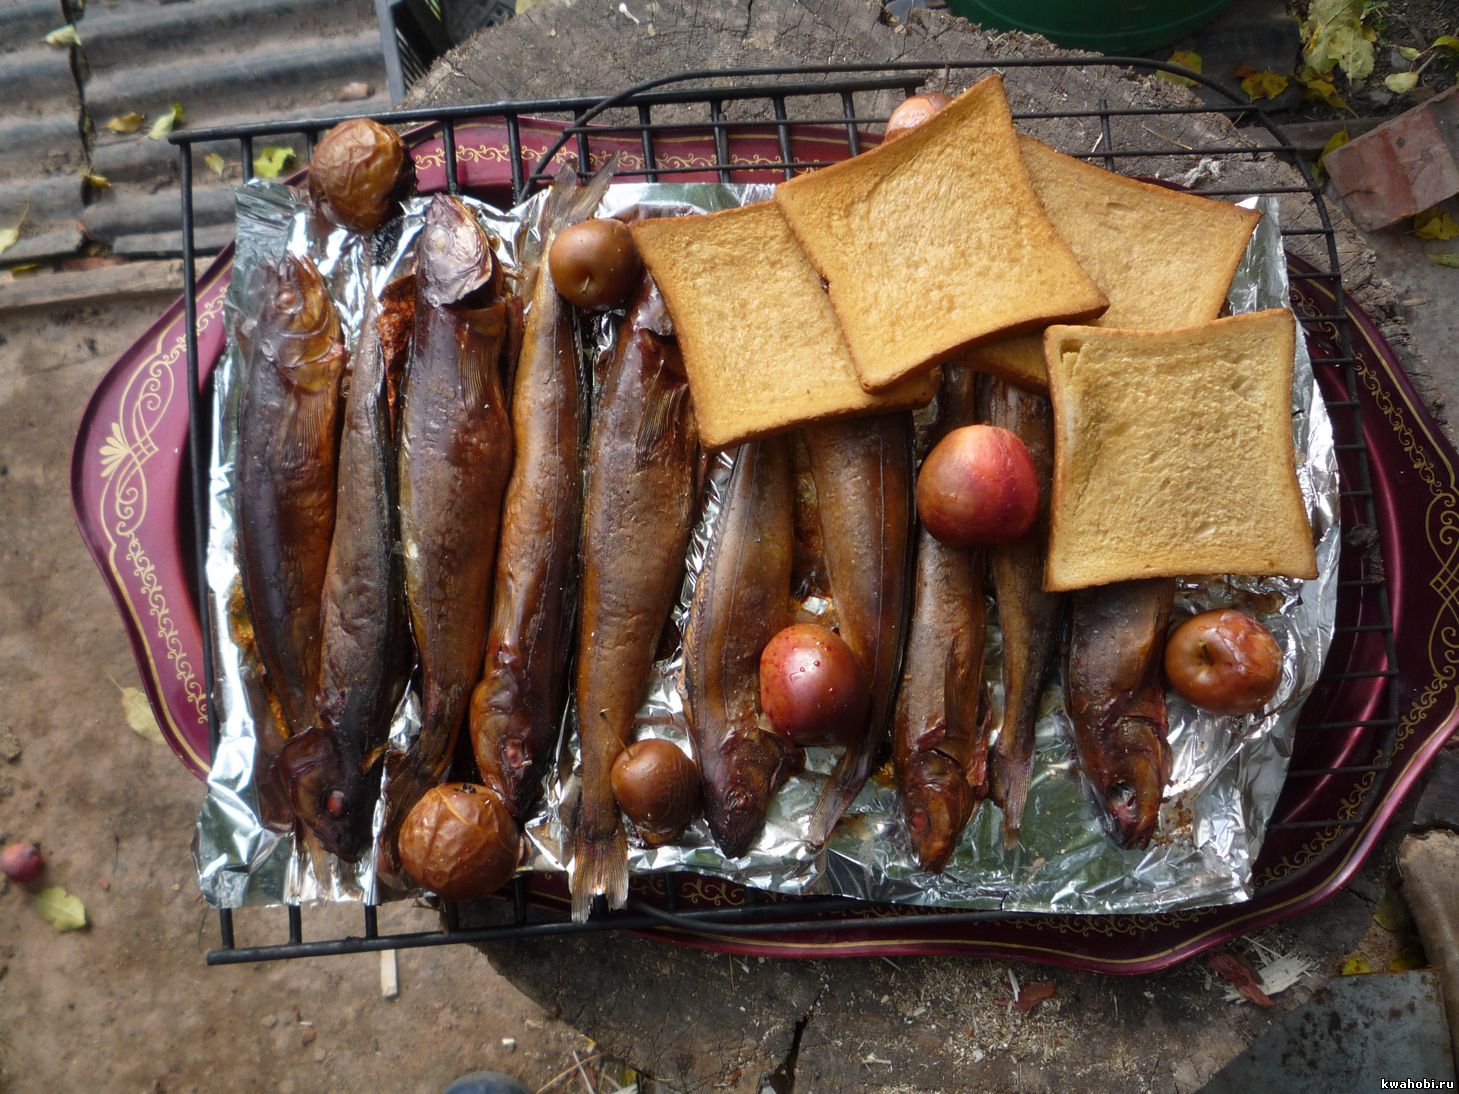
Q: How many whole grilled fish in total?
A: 10